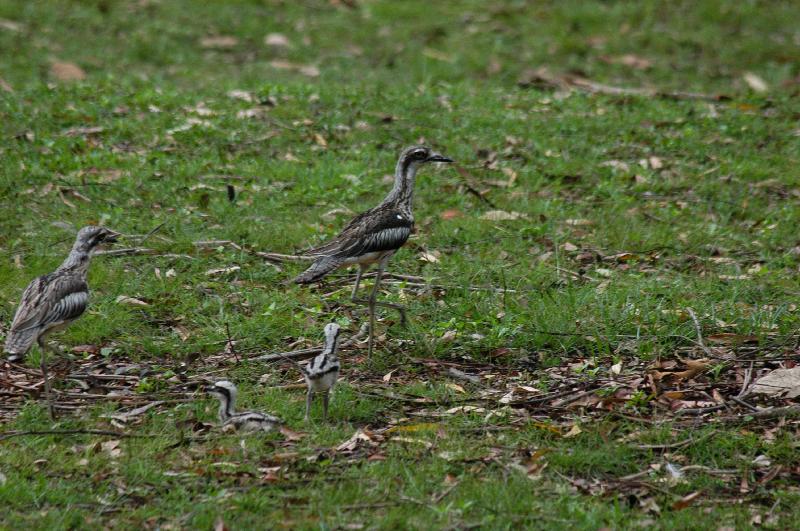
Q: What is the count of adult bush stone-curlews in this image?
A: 2